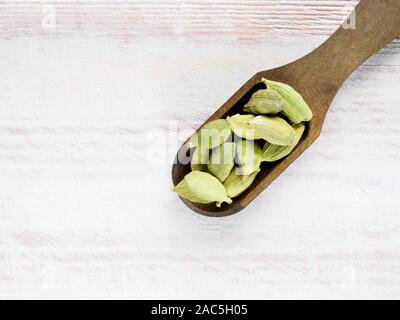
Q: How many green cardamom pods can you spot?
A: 11